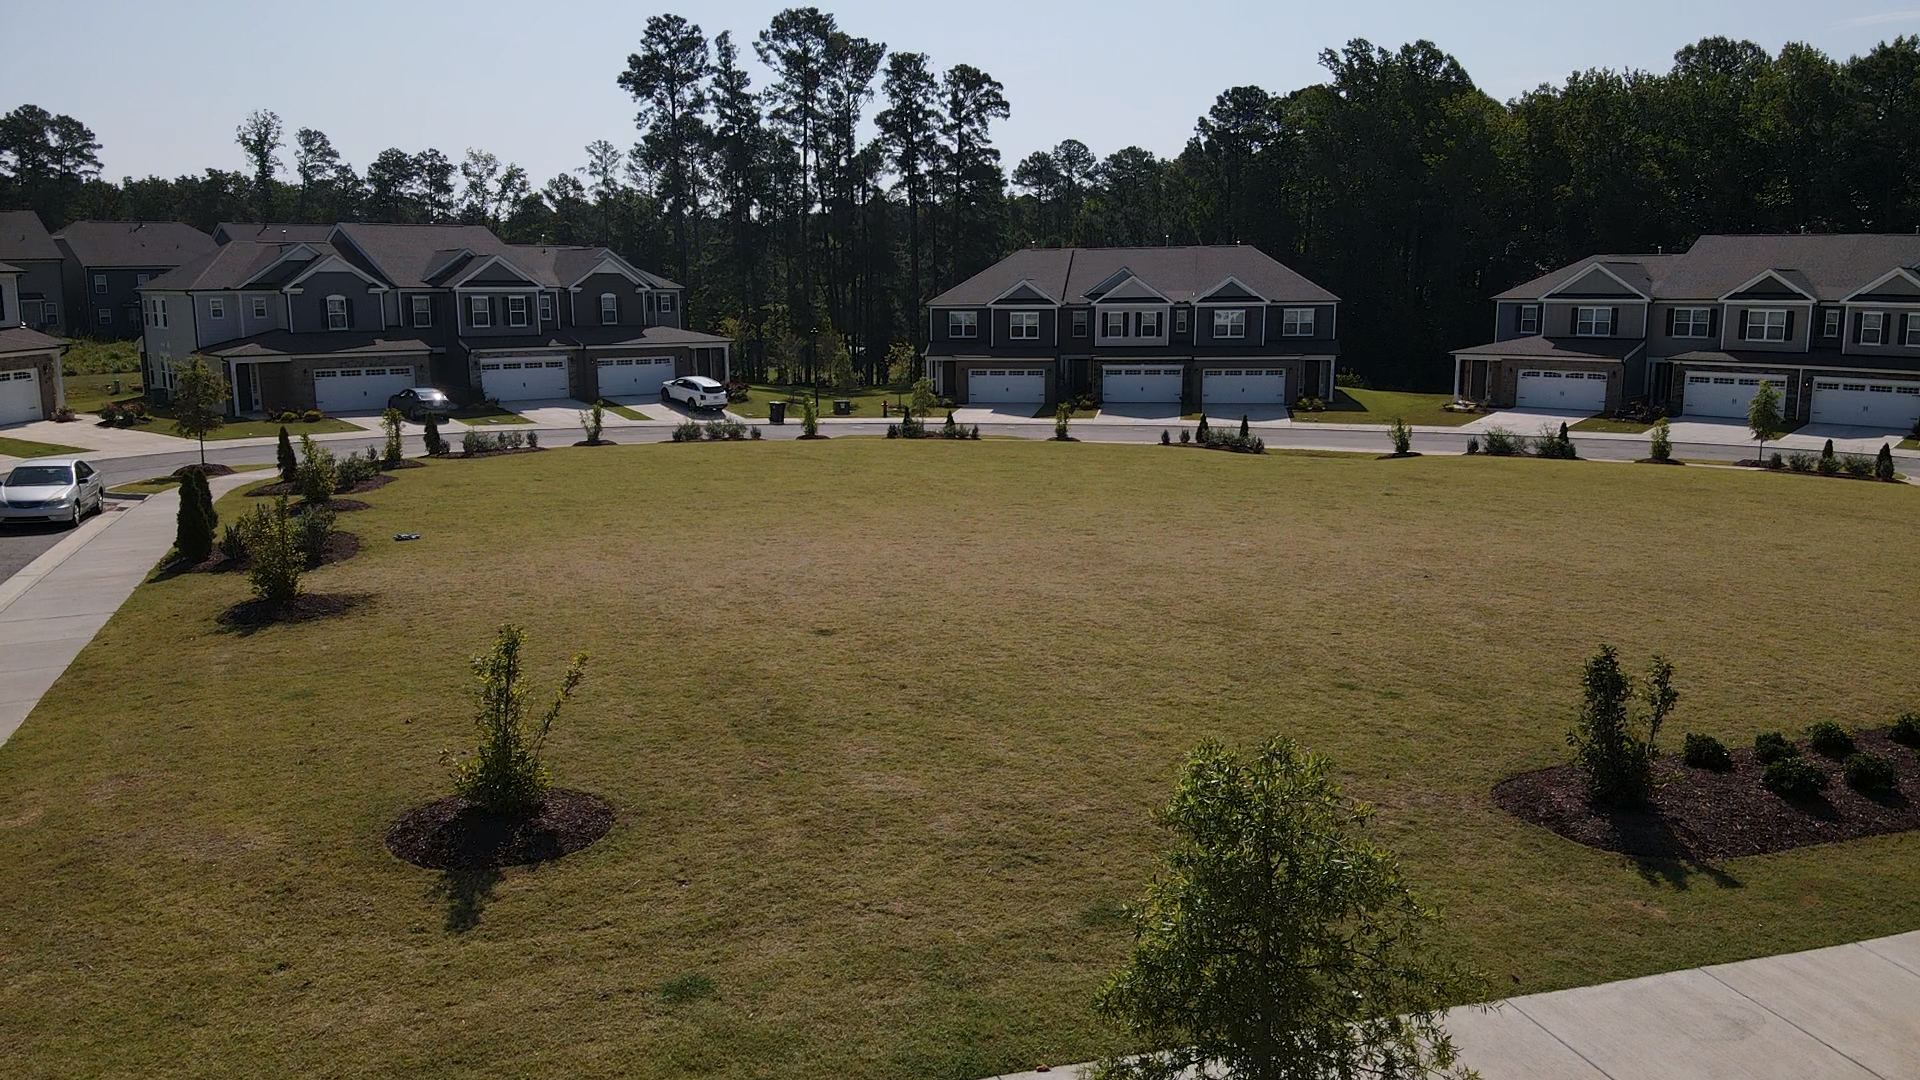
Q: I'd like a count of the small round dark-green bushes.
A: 6